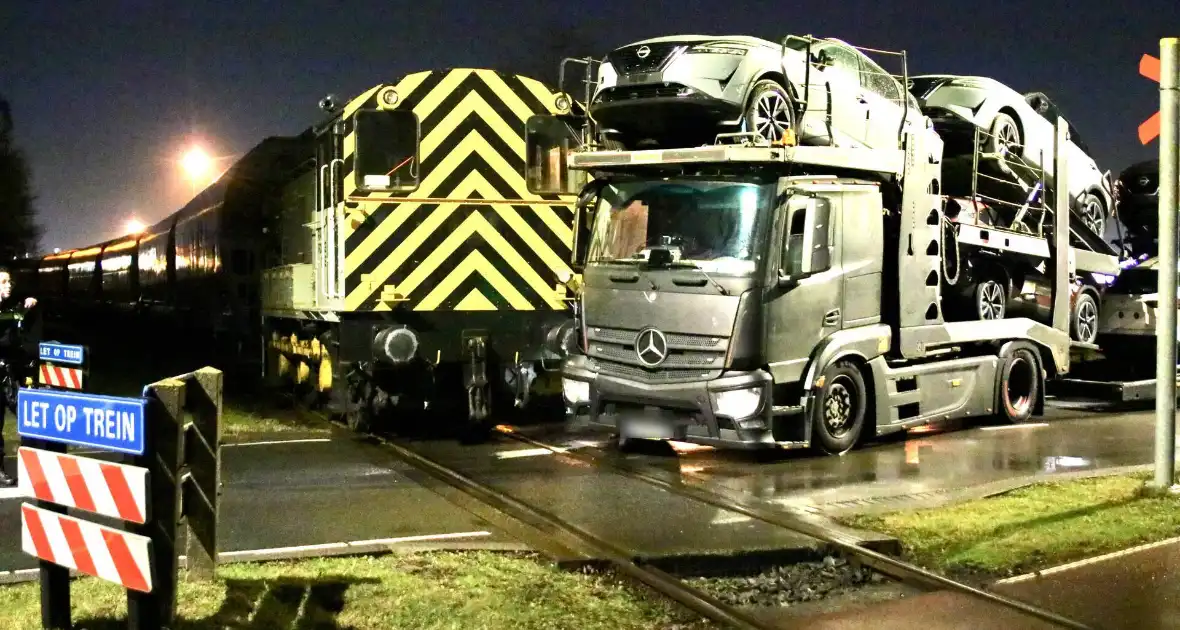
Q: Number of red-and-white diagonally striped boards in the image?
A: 3